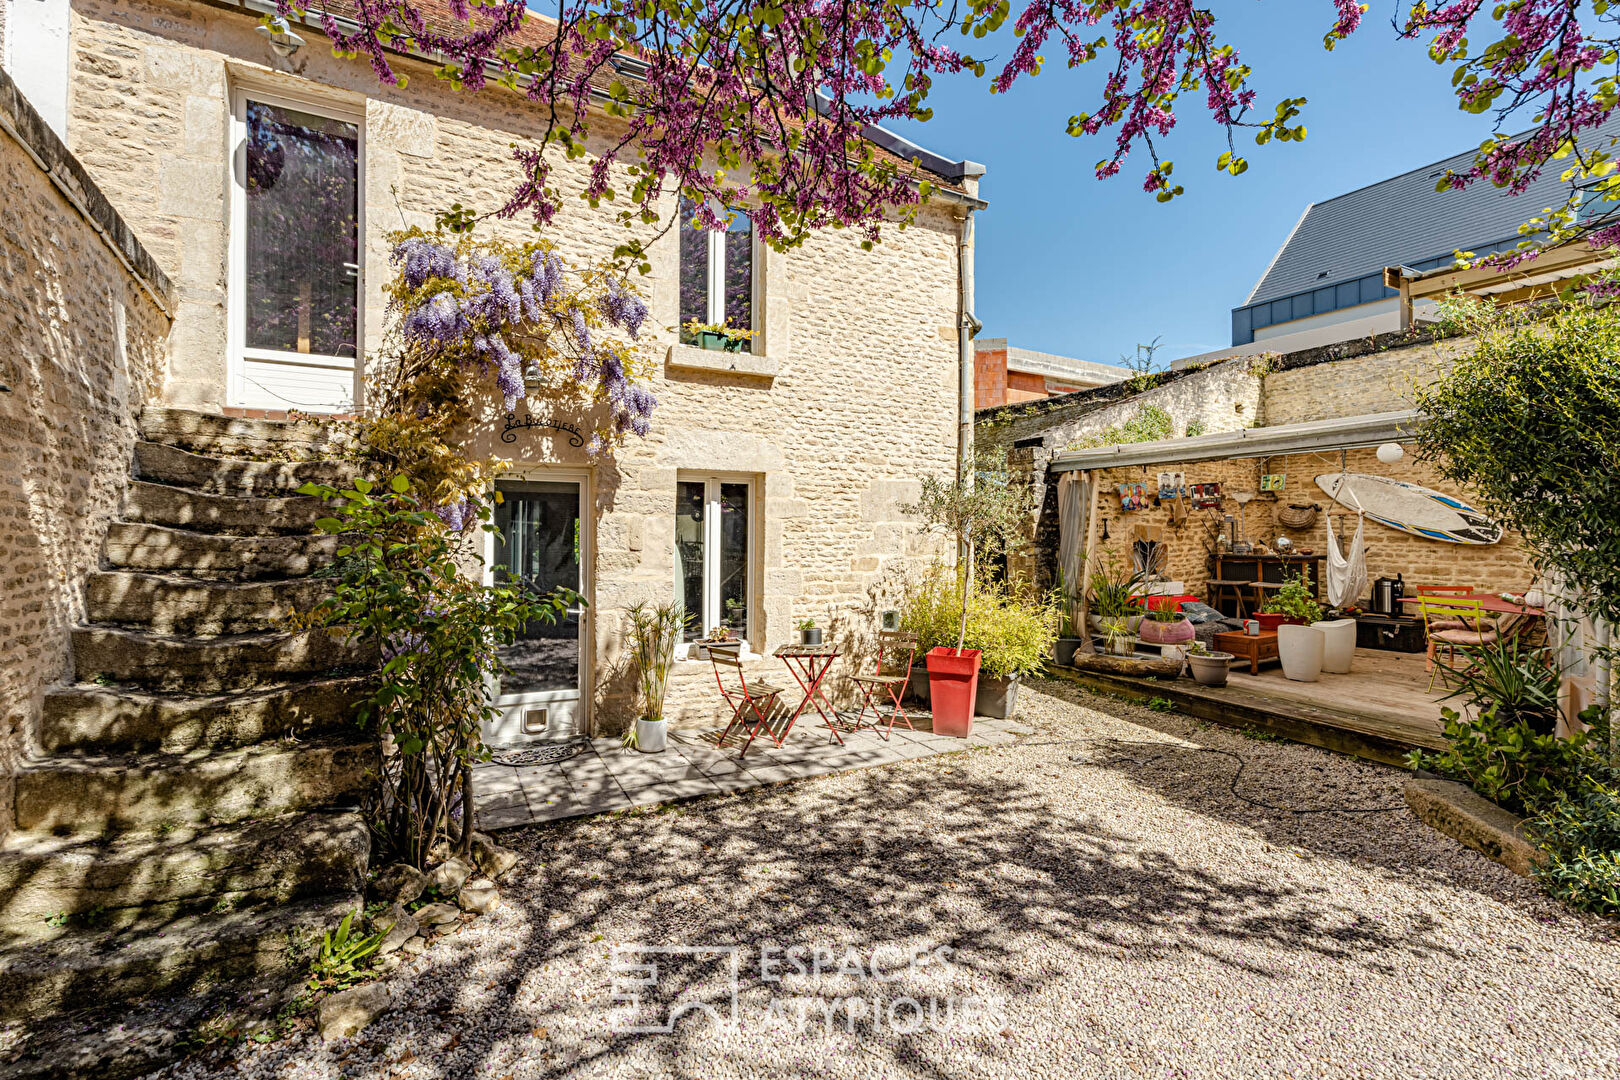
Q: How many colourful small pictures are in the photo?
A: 4